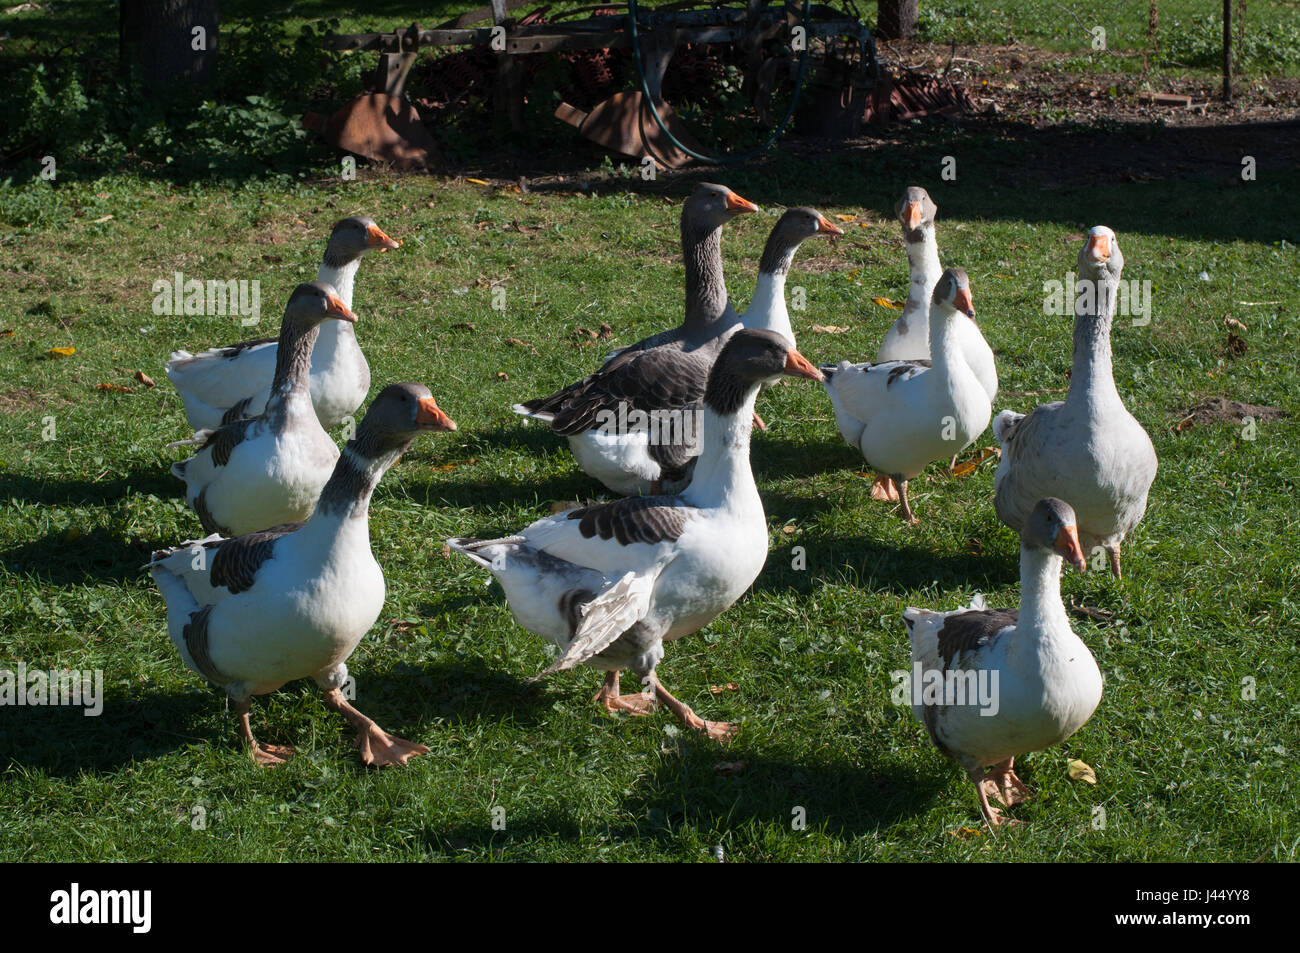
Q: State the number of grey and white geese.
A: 10